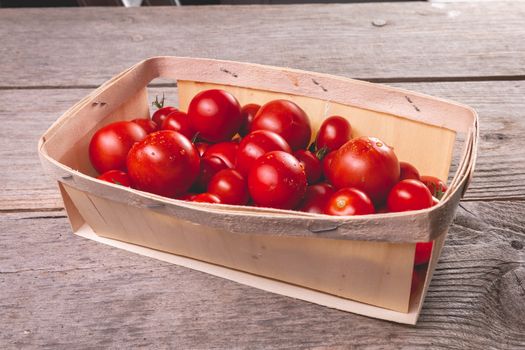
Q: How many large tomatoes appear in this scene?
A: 7